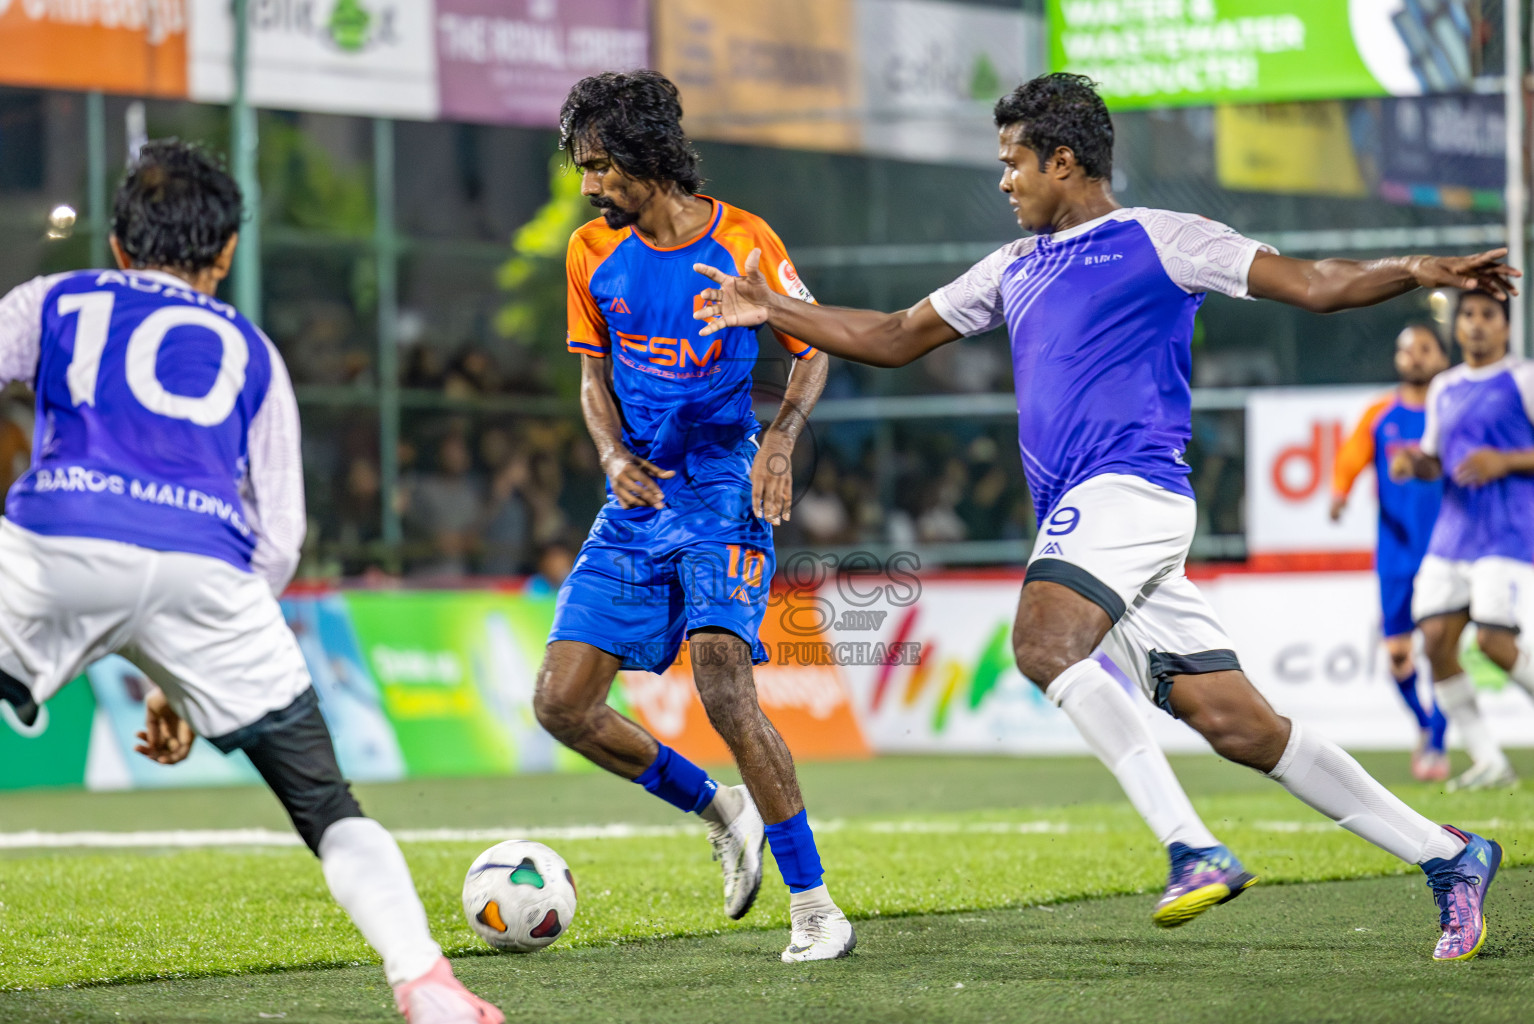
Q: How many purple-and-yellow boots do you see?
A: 2